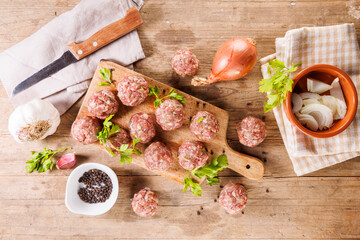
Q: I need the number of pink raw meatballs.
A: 13